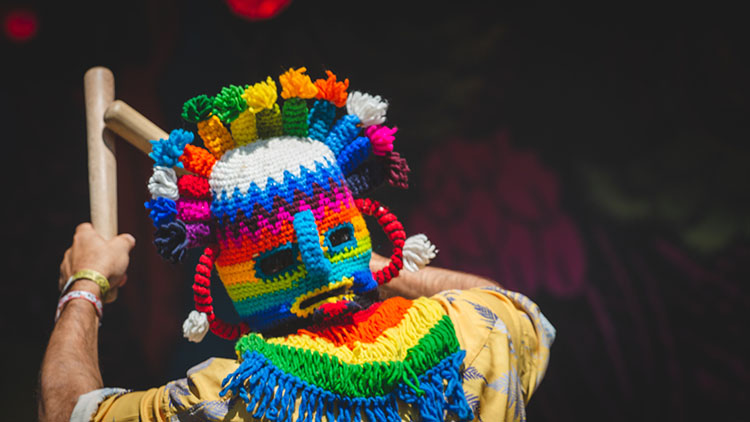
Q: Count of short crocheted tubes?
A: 12